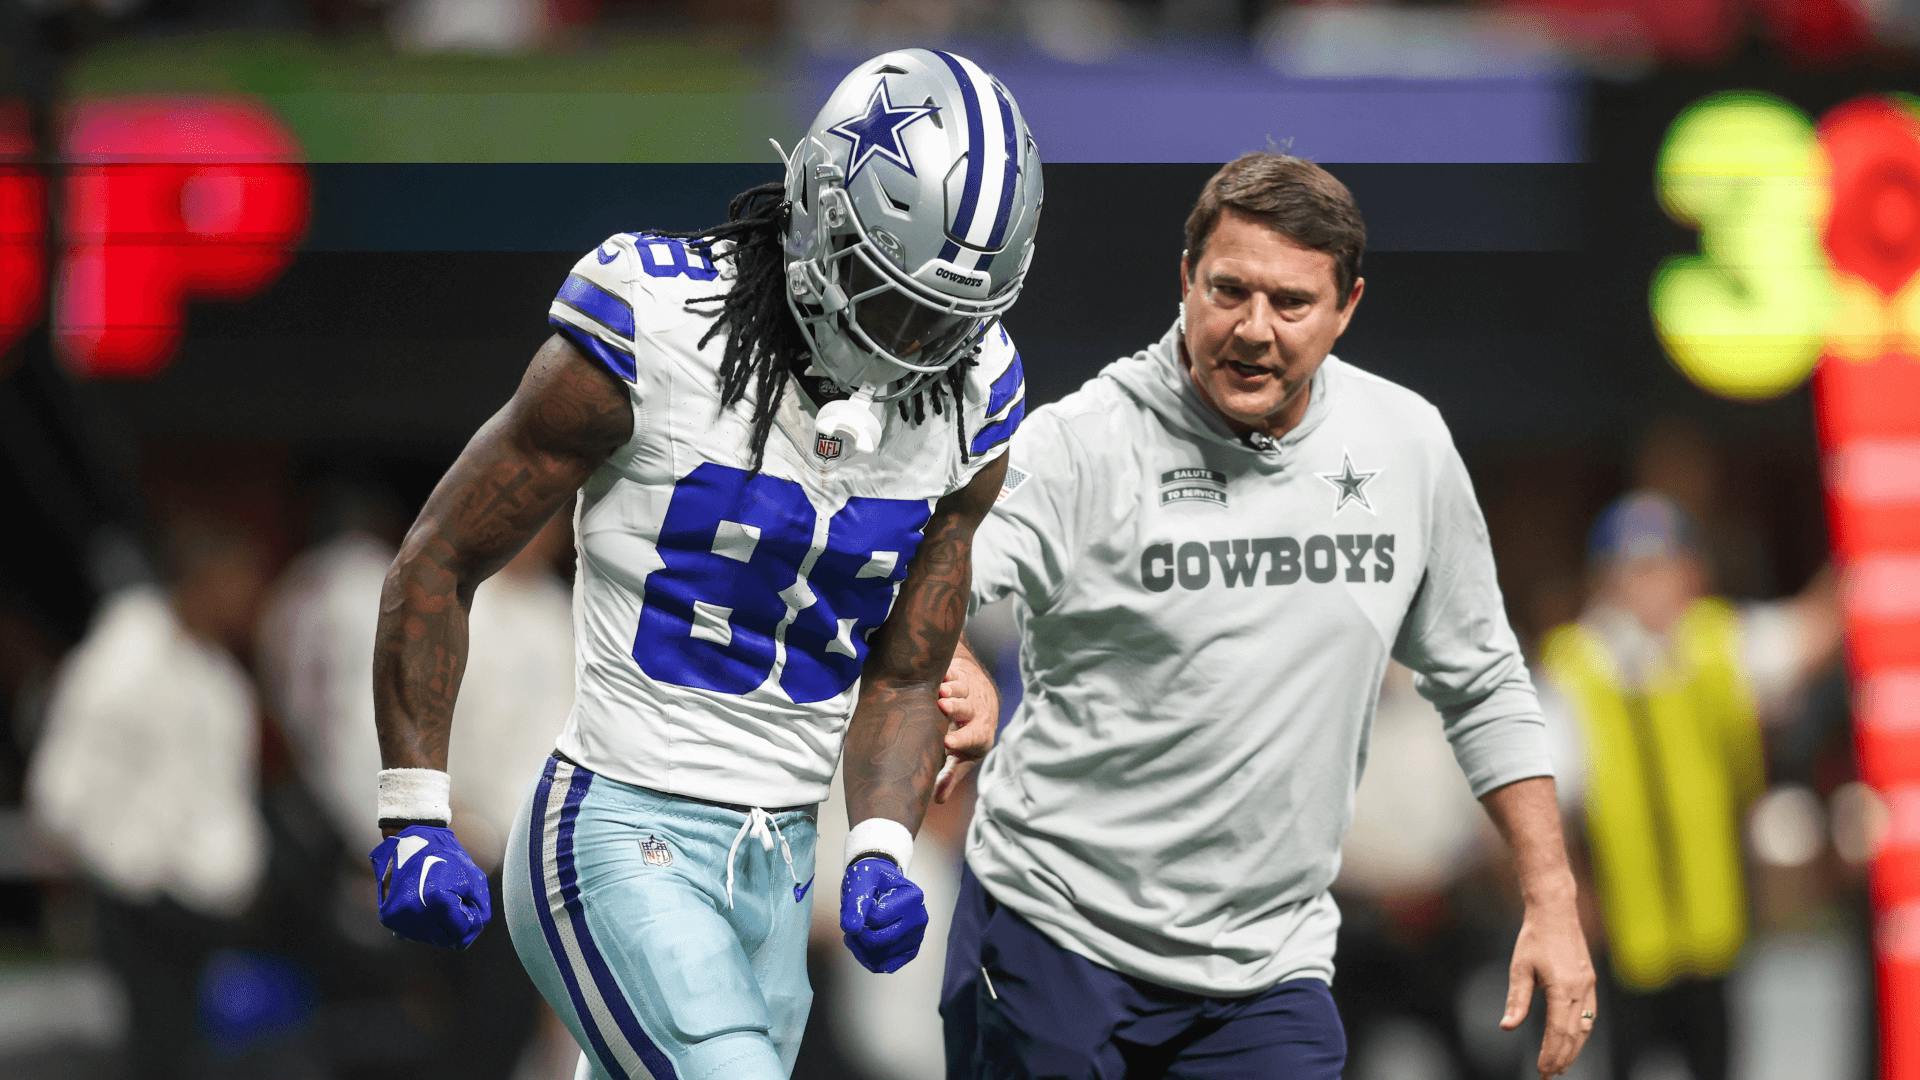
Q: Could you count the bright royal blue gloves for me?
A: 2